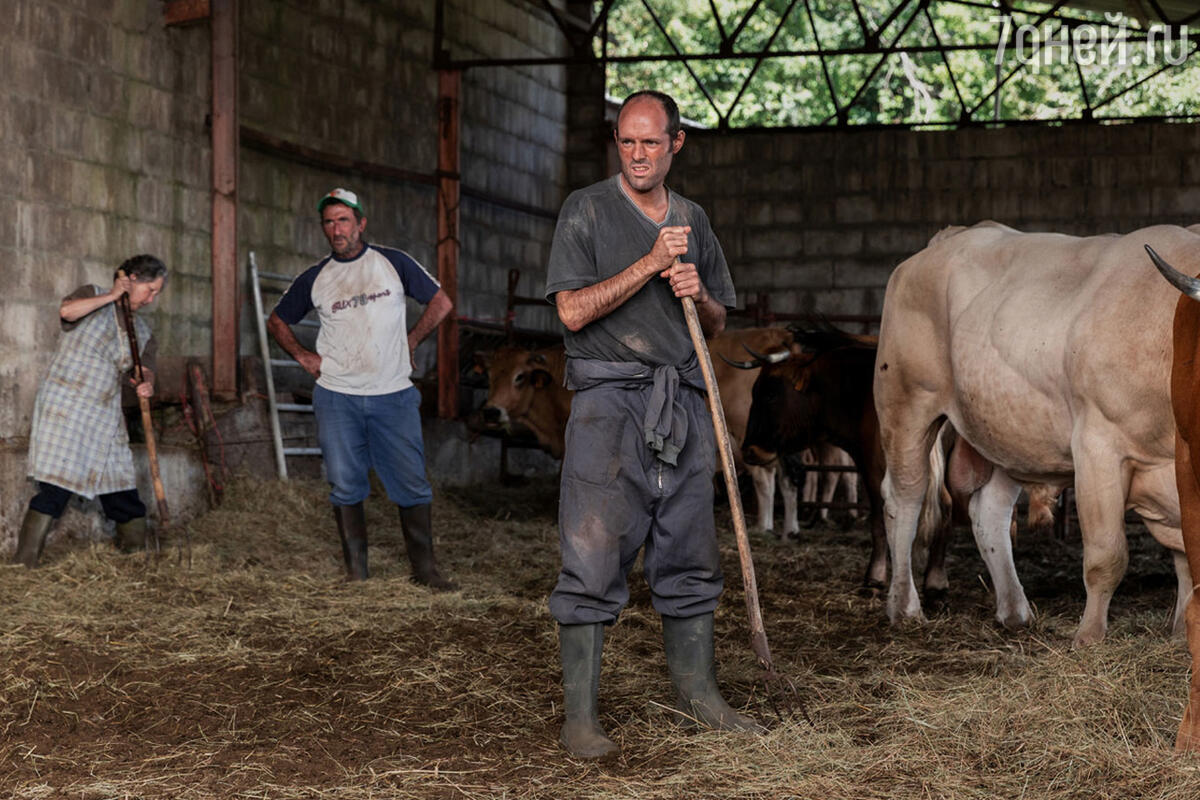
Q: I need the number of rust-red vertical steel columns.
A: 2